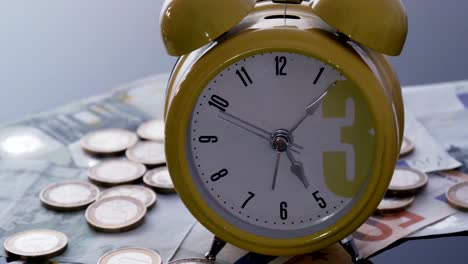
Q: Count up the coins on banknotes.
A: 15